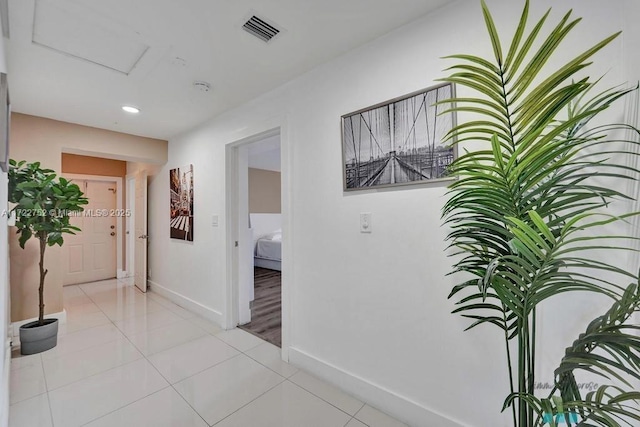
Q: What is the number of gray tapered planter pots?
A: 1